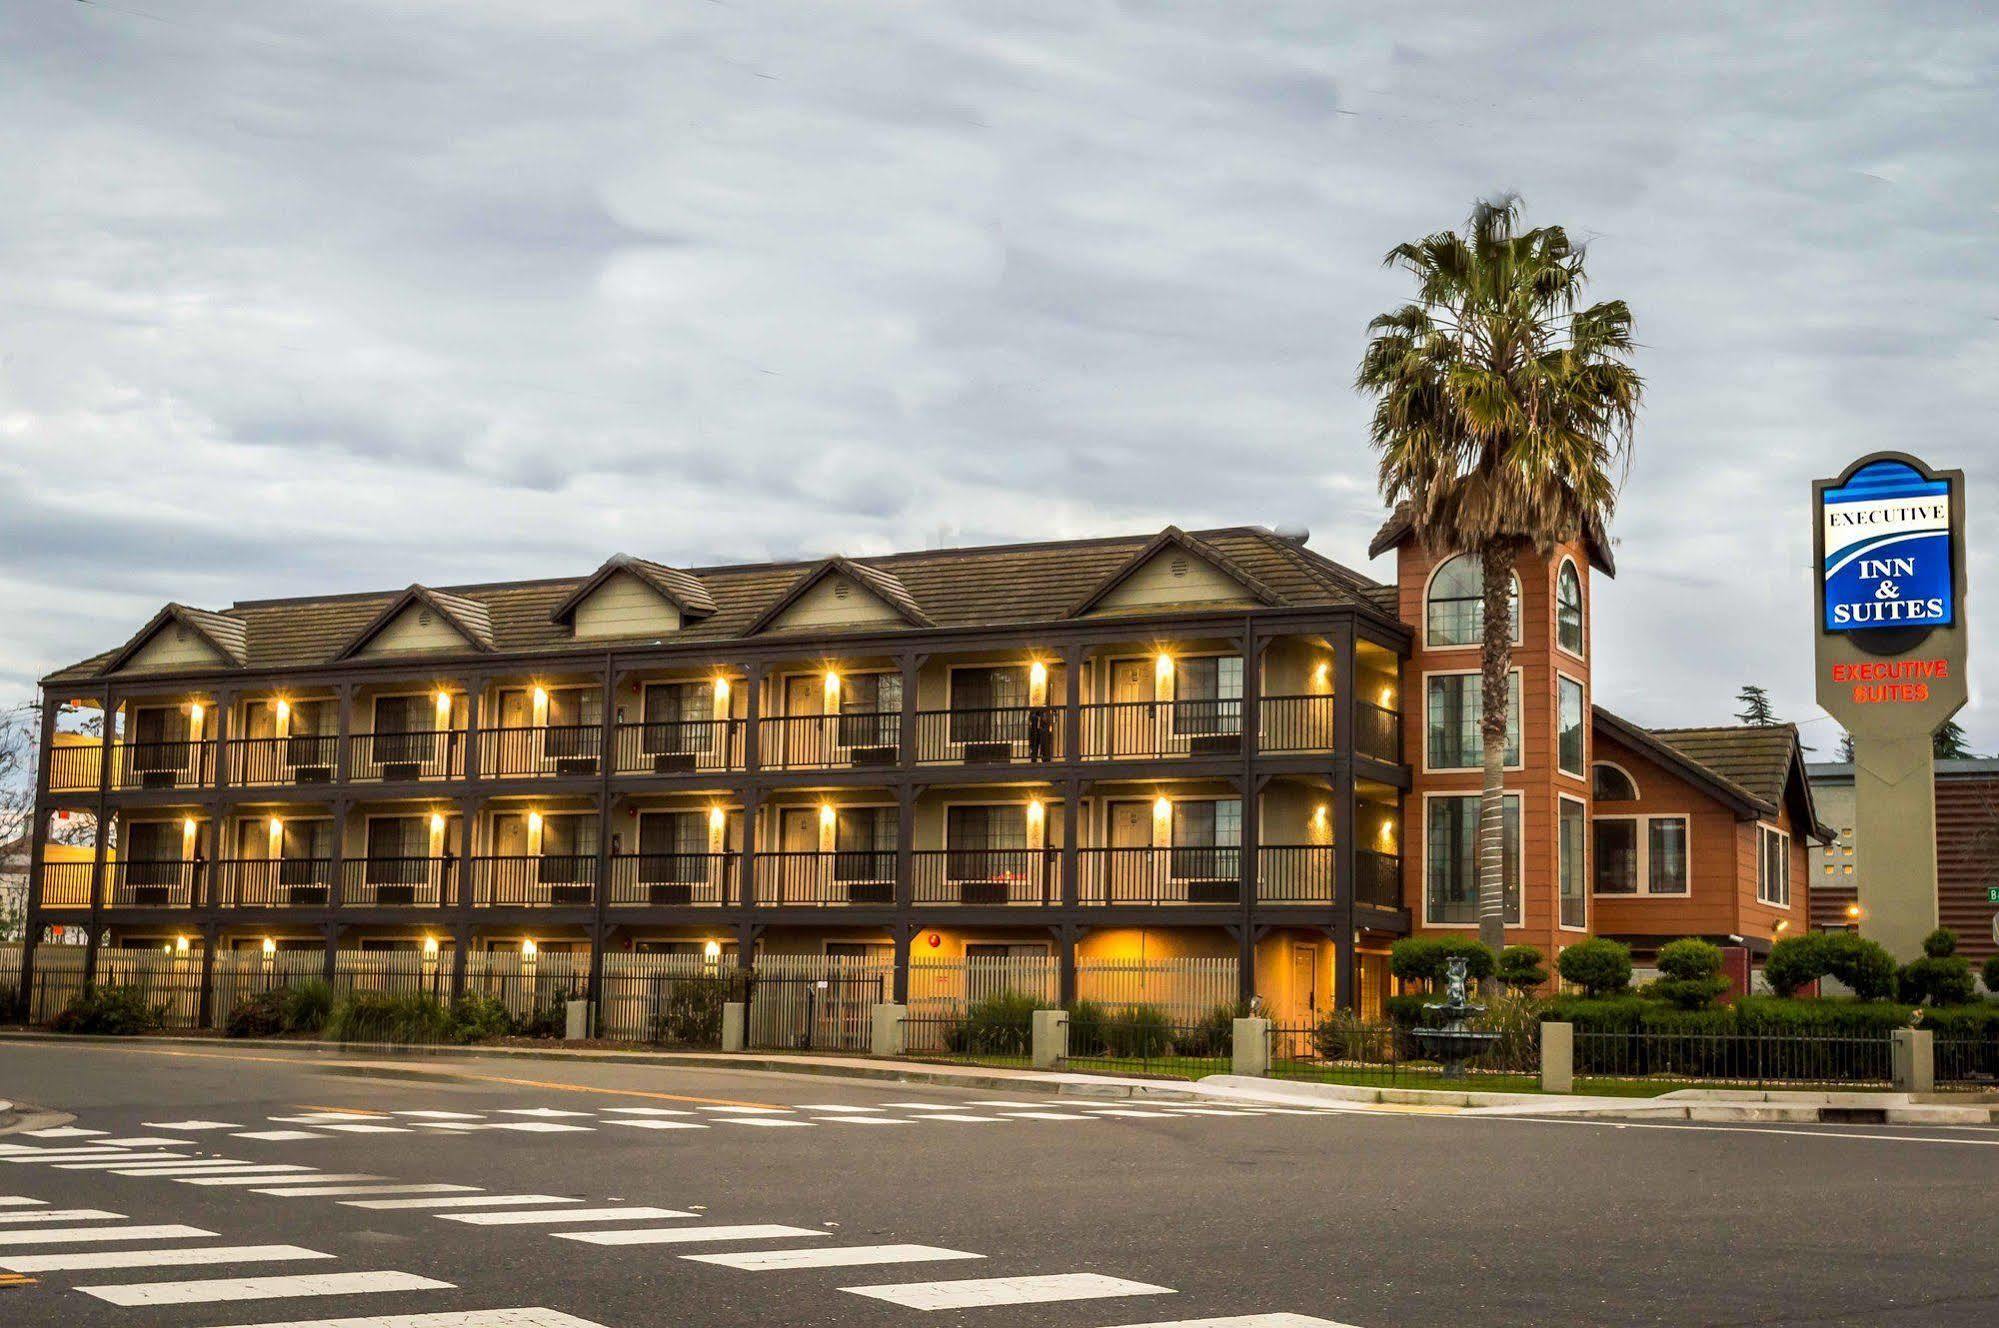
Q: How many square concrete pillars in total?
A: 7